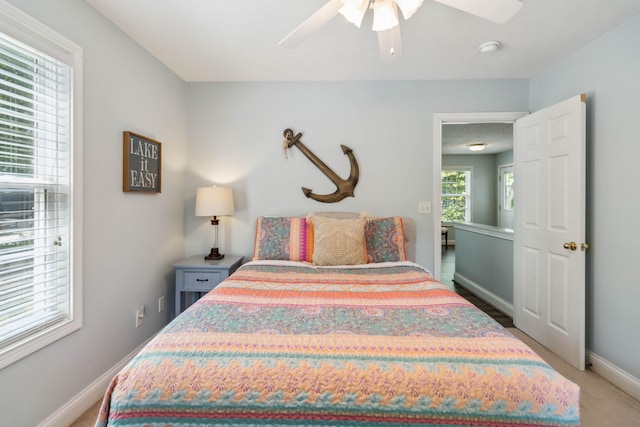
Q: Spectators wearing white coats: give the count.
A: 0